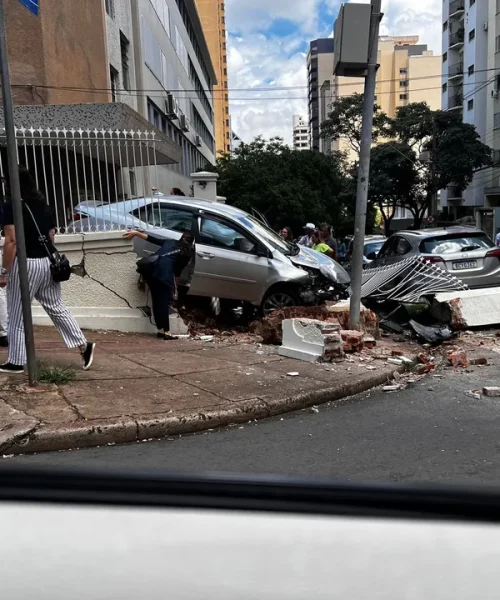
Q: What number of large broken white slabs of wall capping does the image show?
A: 2